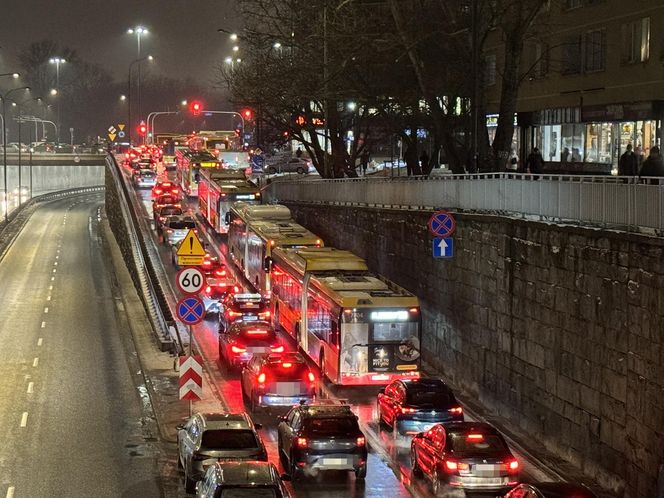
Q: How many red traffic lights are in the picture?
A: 3